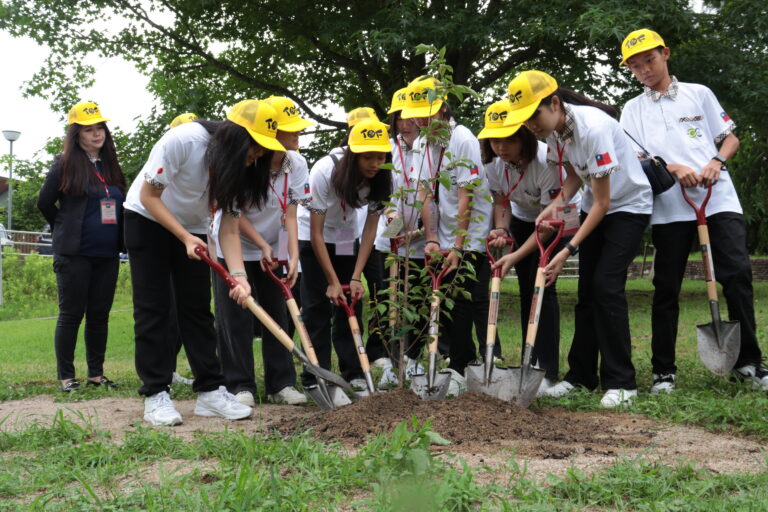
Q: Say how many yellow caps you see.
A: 11